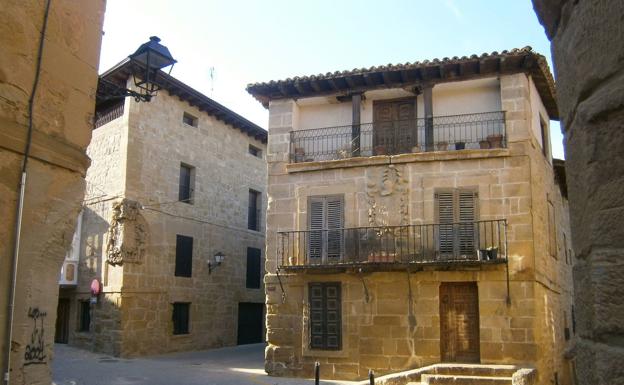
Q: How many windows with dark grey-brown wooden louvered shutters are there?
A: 2